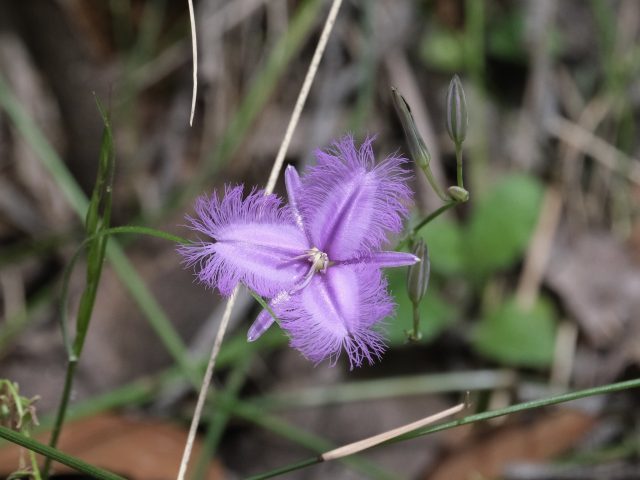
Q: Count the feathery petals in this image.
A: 3